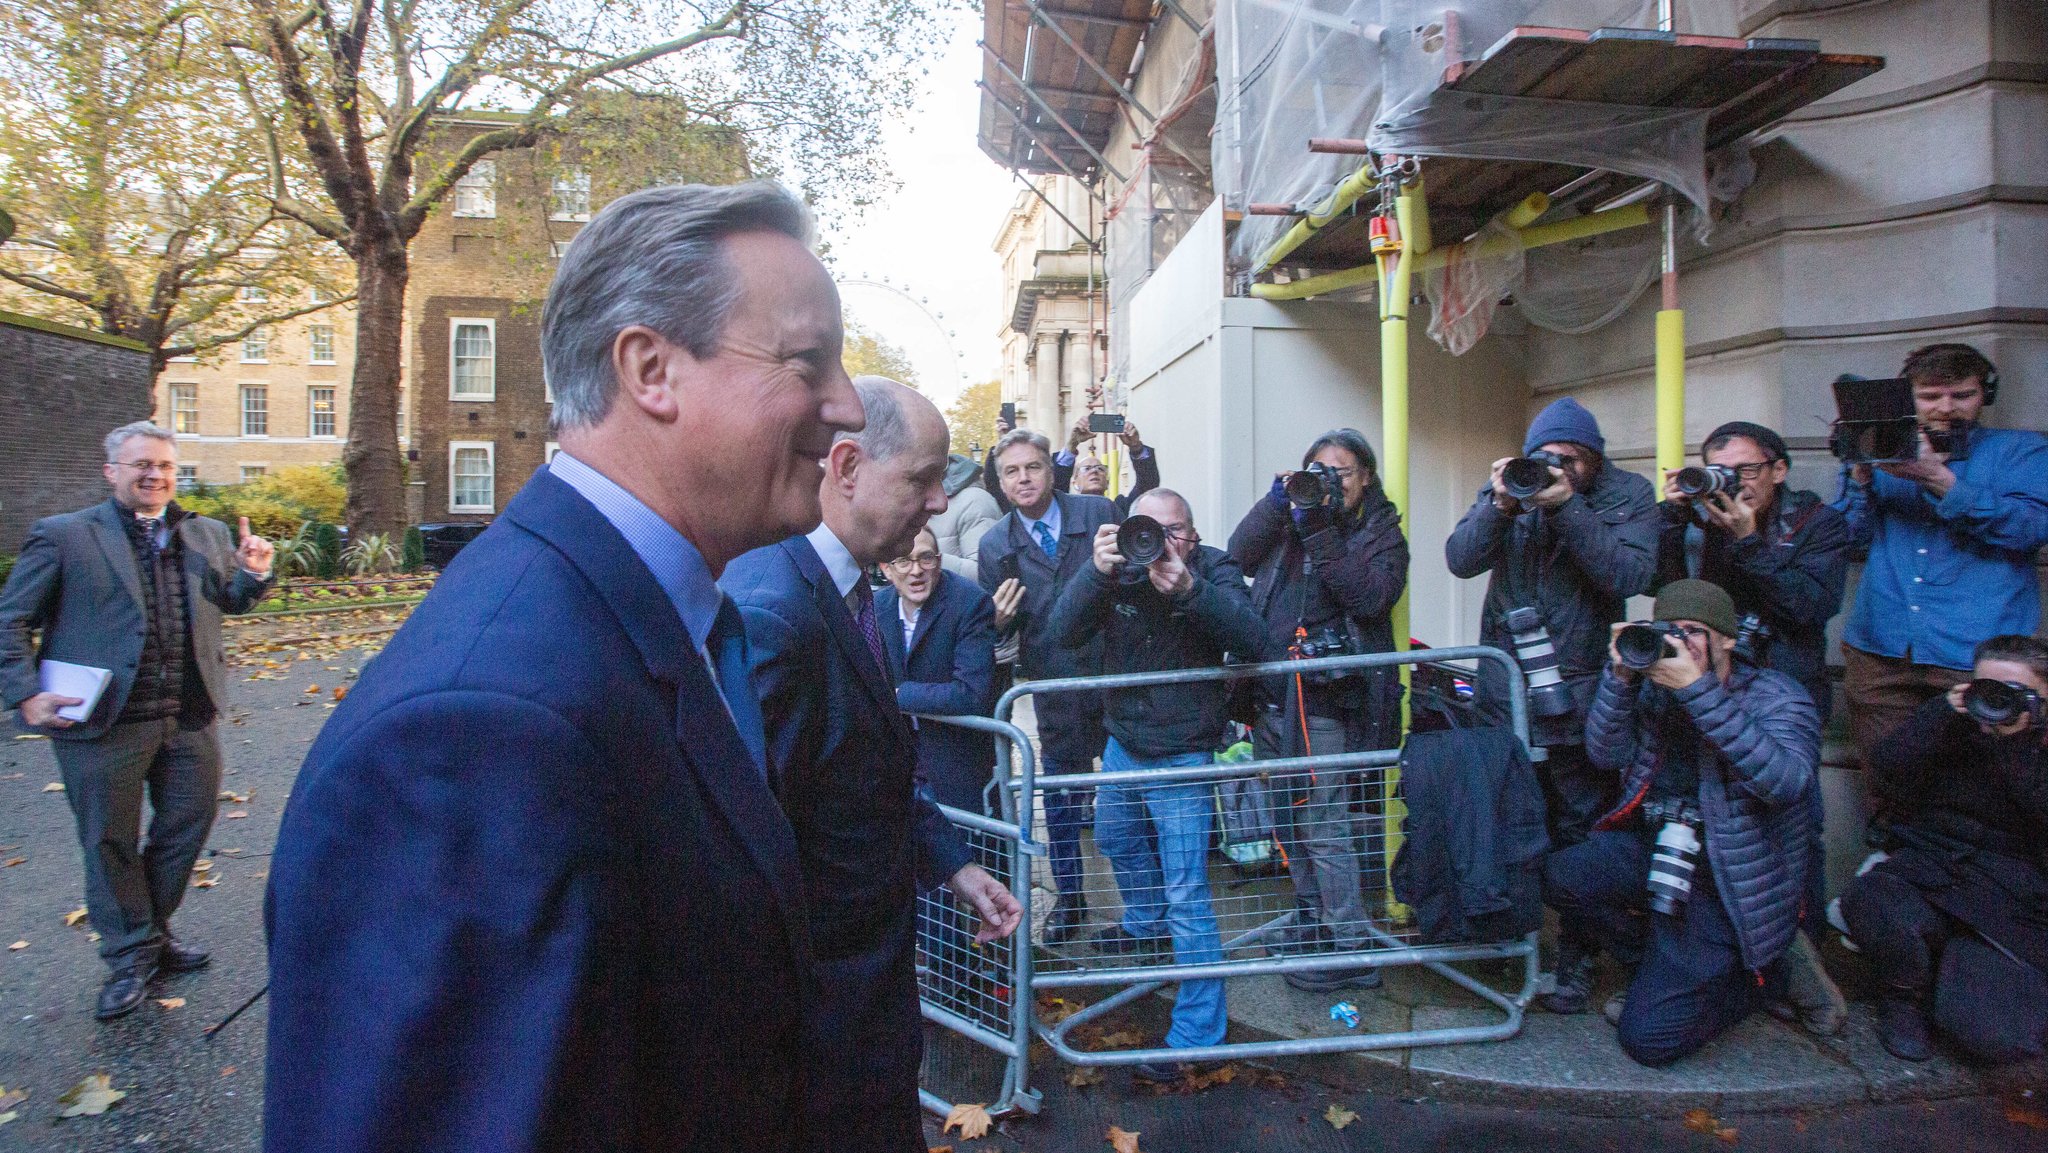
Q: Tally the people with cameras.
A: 7